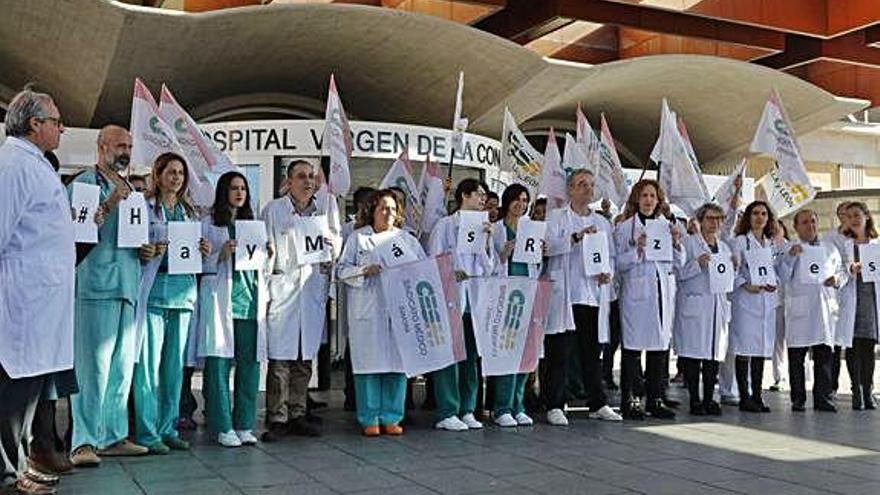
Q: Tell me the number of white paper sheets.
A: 14